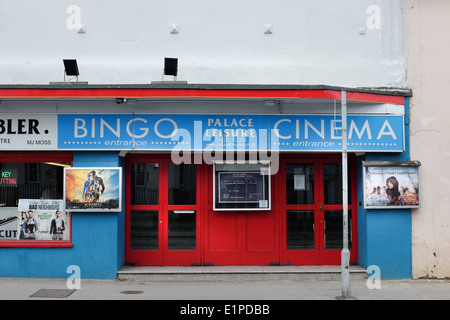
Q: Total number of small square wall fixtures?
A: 4